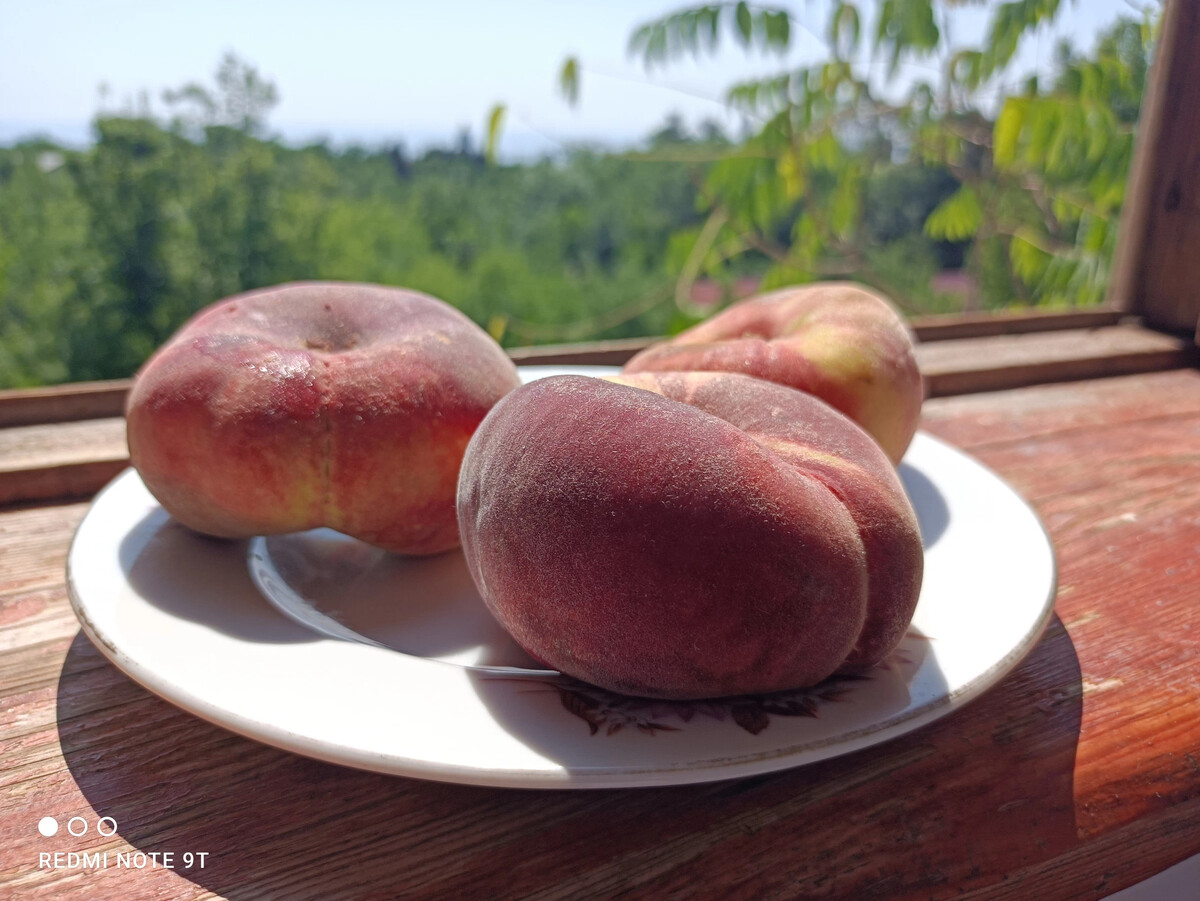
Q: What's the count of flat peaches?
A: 3